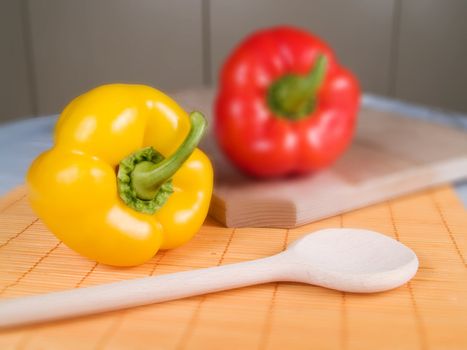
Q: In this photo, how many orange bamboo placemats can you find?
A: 1